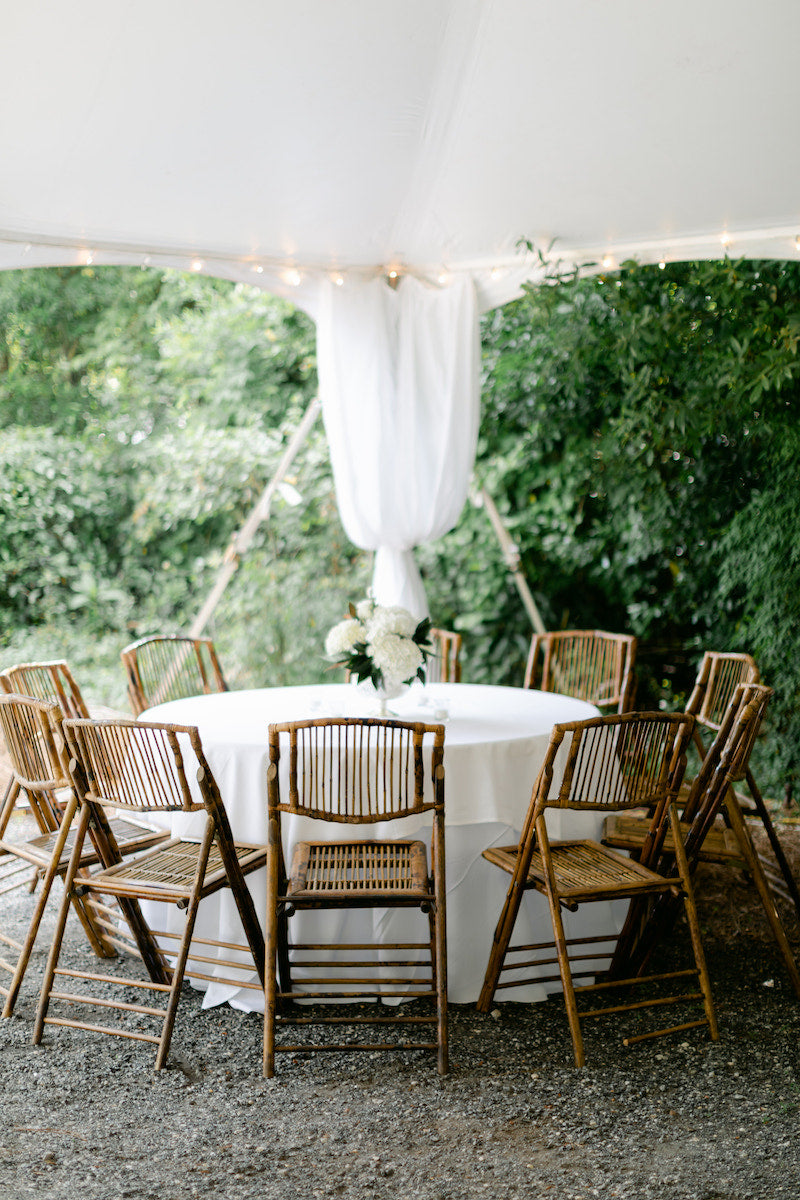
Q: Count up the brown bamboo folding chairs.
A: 10